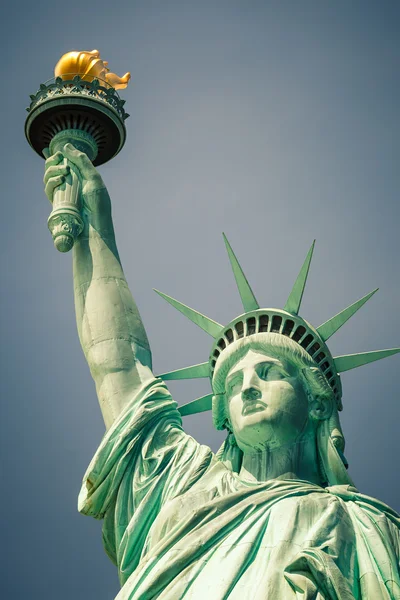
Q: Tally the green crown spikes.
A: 7